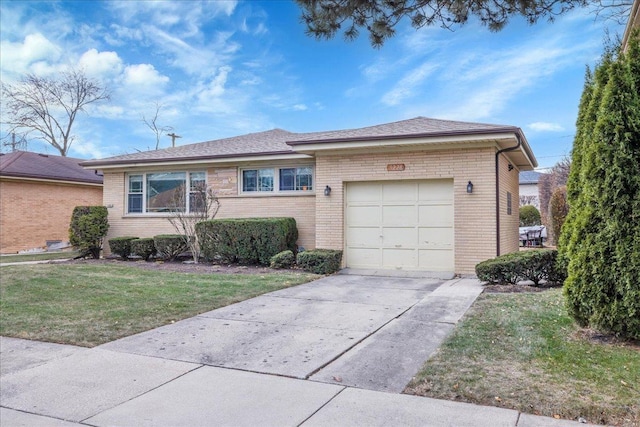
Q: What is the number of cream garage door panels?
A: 12